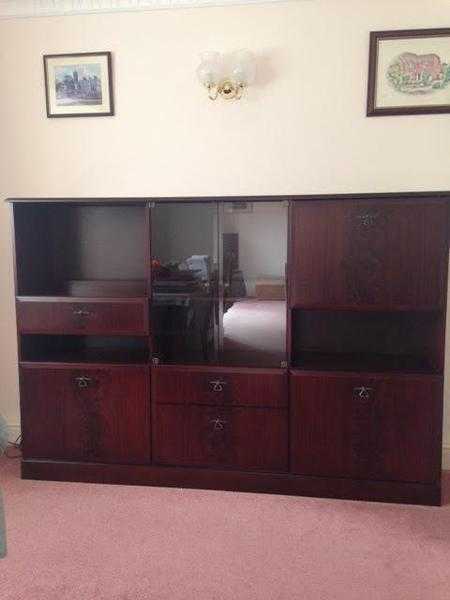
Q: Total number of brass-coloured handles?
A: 6